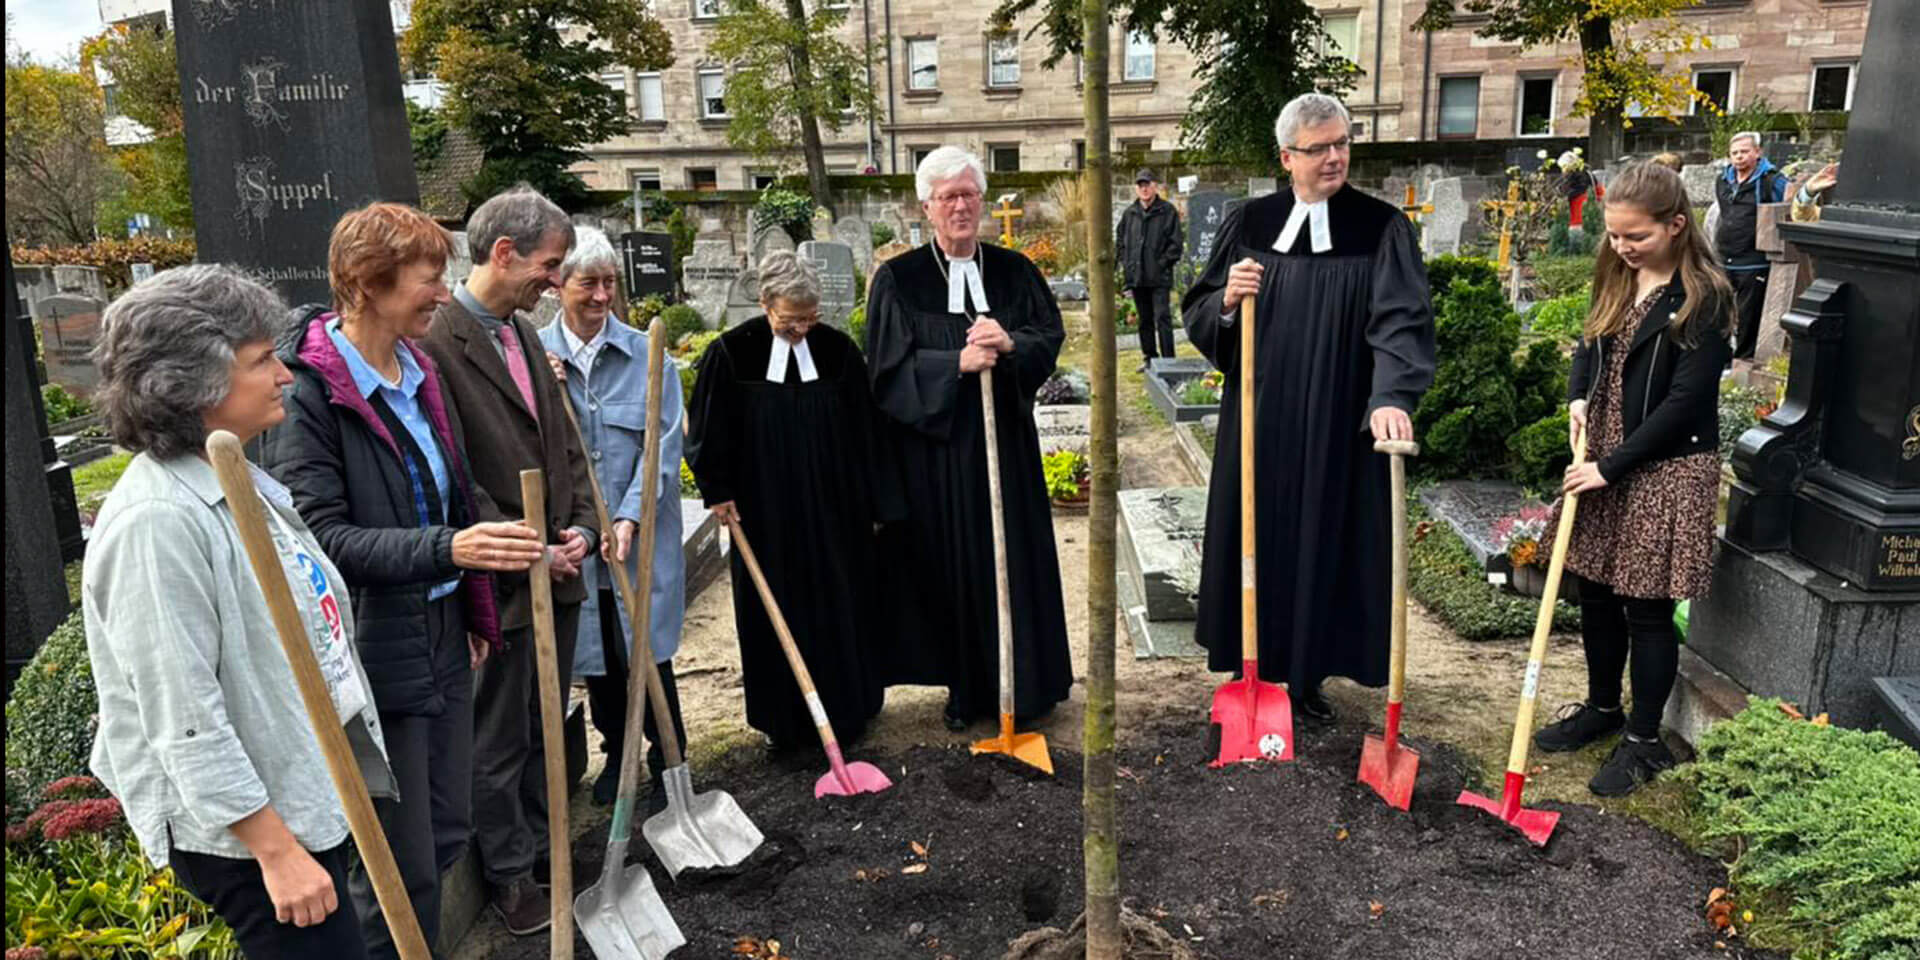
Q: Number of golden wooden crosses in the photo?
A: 3